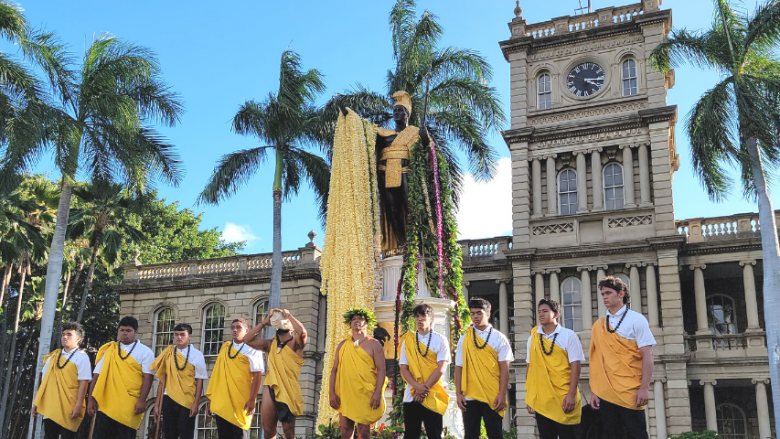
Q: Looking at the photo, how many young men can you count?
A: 10